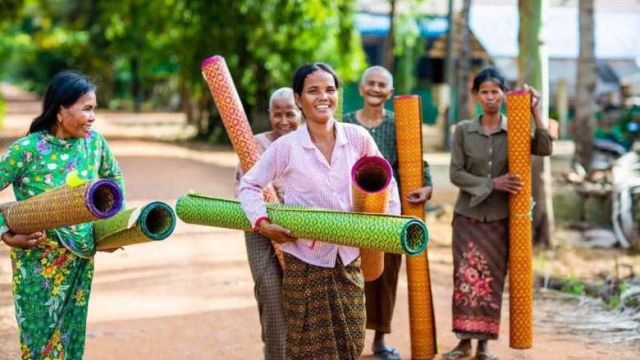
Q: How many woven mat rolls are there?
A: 7